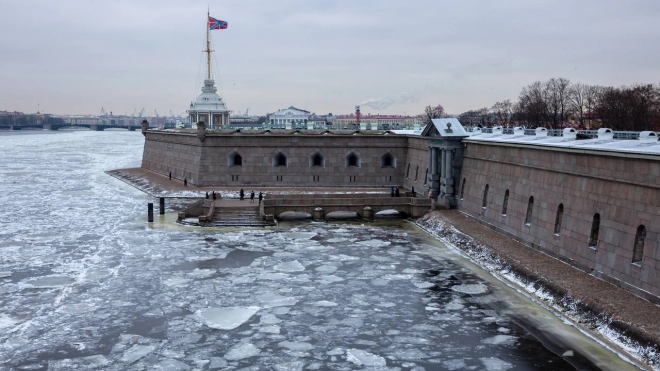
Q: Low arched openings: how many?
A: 3